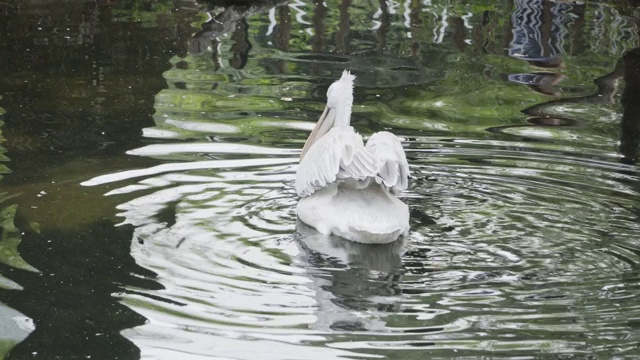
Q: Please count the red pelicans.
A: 0